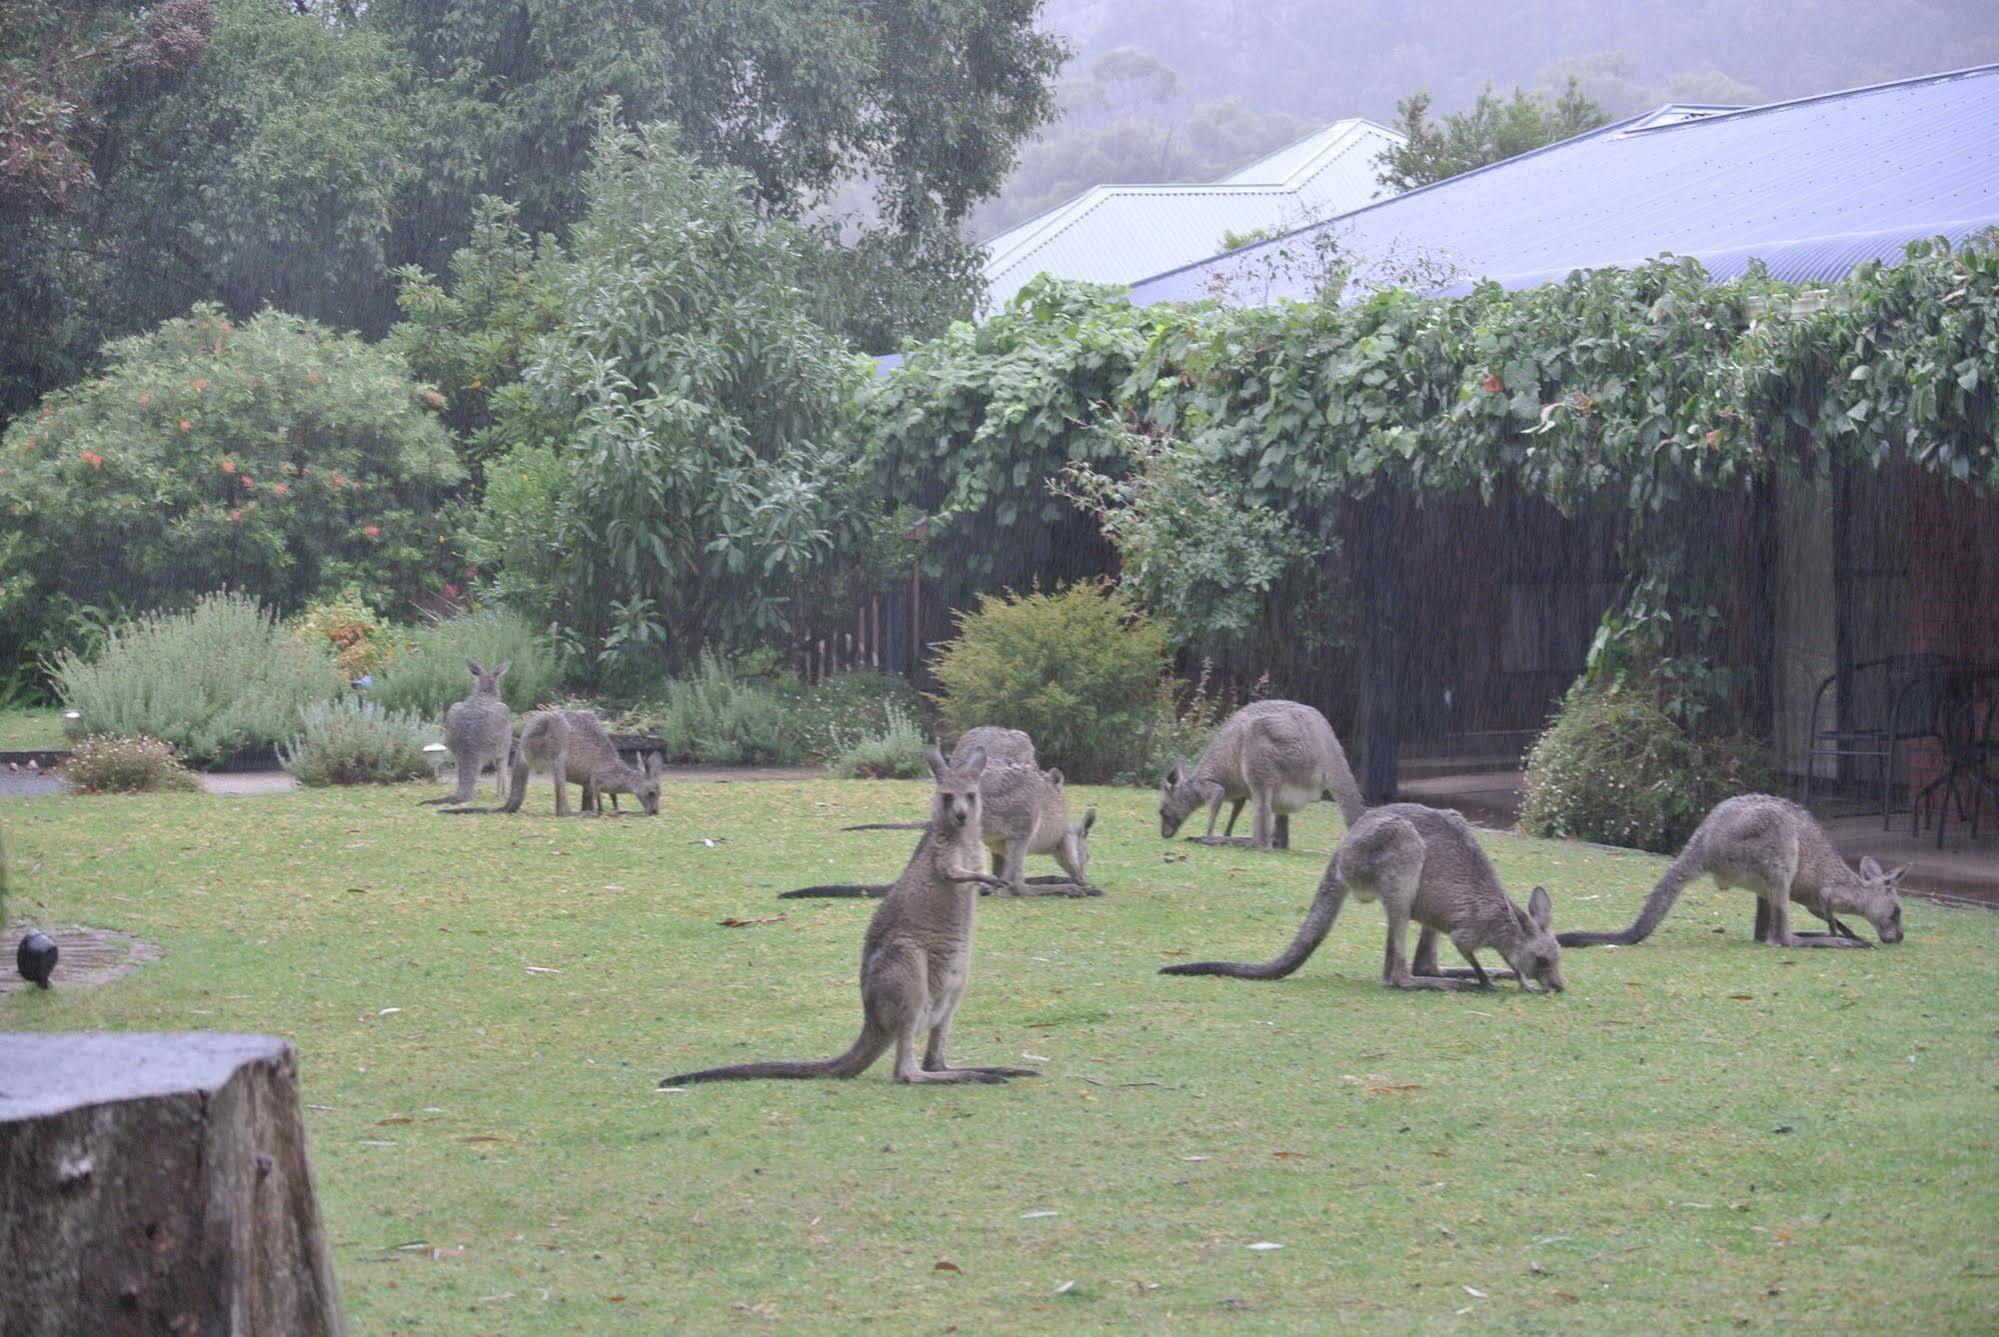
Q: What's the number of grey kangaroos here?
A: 8